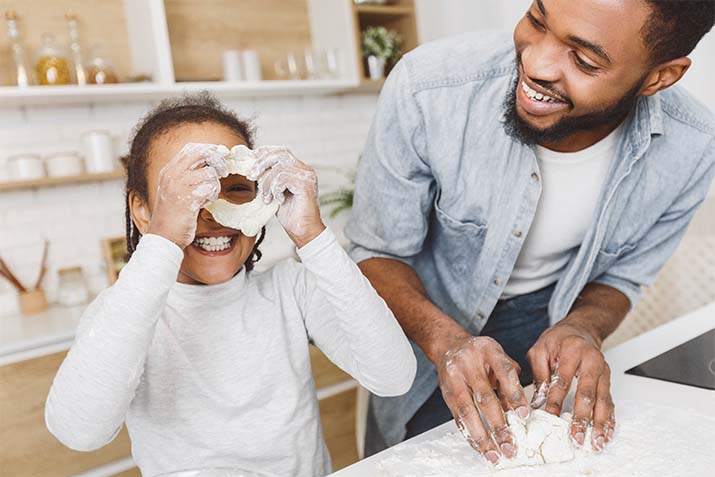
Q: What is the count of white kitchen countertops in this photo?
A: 2